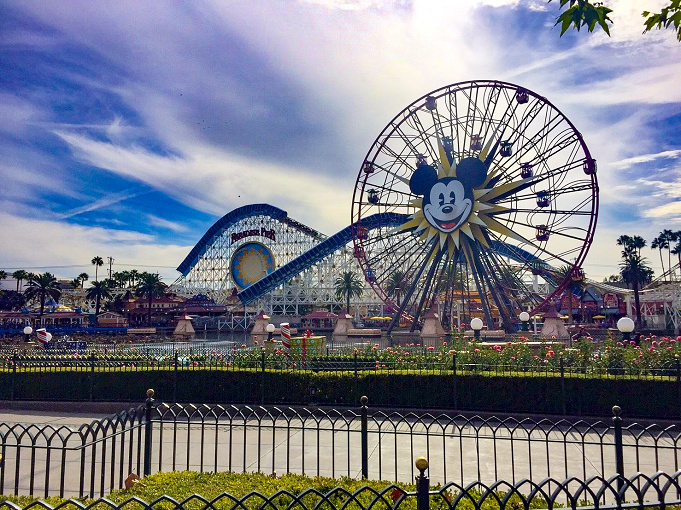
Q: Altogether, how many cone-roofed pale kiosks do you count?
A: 5